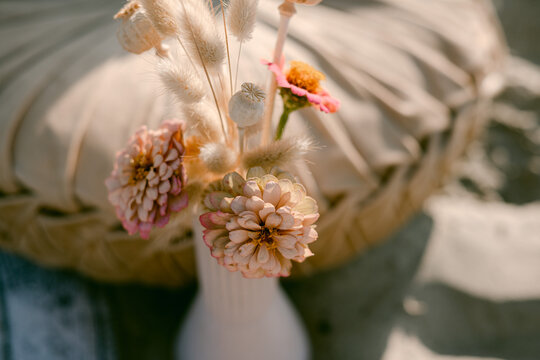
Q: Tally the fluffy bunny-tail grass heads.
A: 7